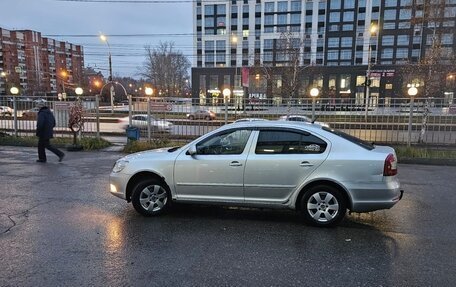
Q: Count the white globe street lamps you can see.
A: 6